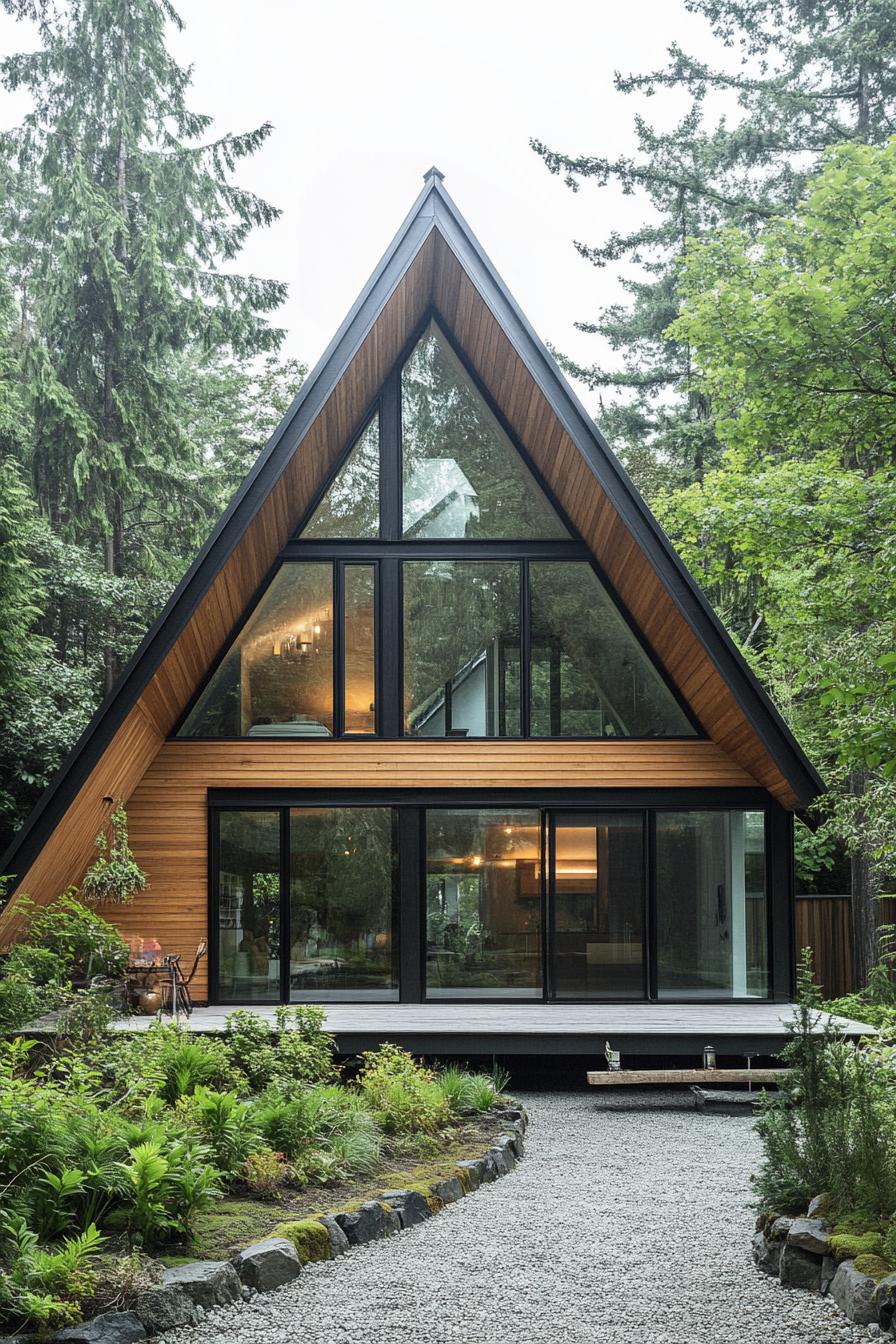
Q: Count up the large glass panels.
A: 11